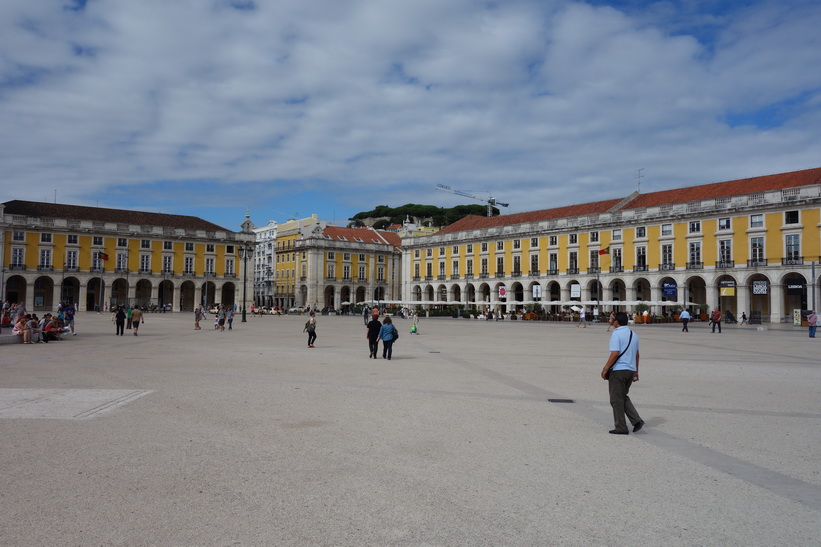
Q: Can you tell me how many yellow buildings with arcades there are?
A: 3